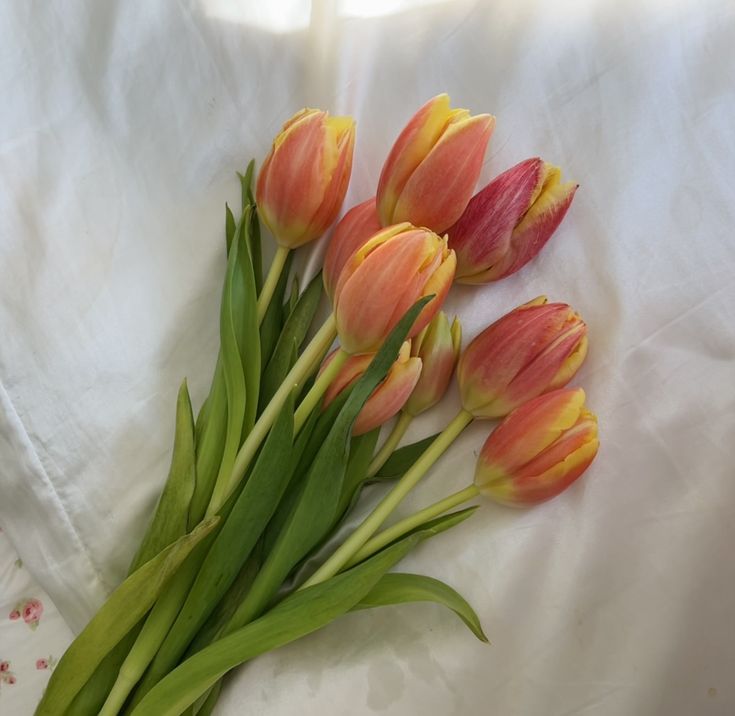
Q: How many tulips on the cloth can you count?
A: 9